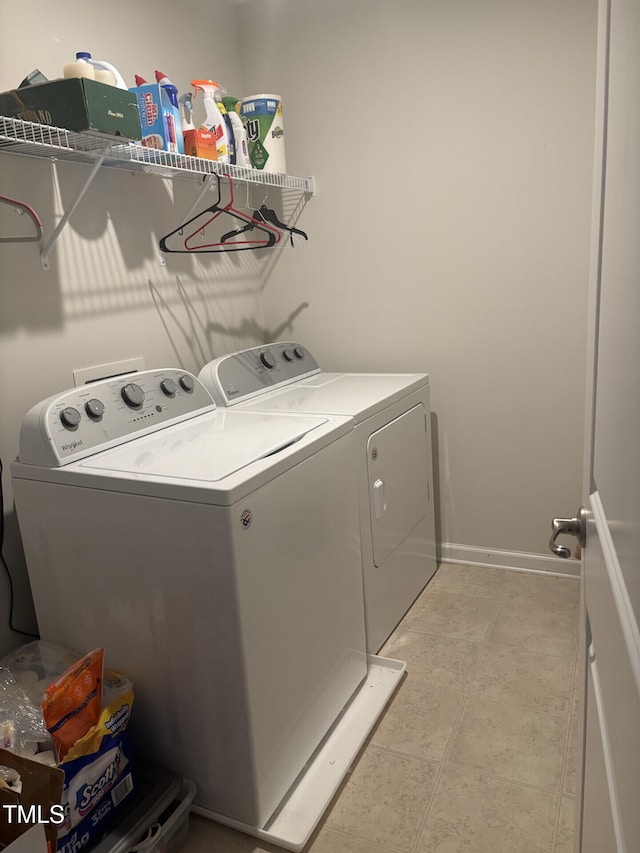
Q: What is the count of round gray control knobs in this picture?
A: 8